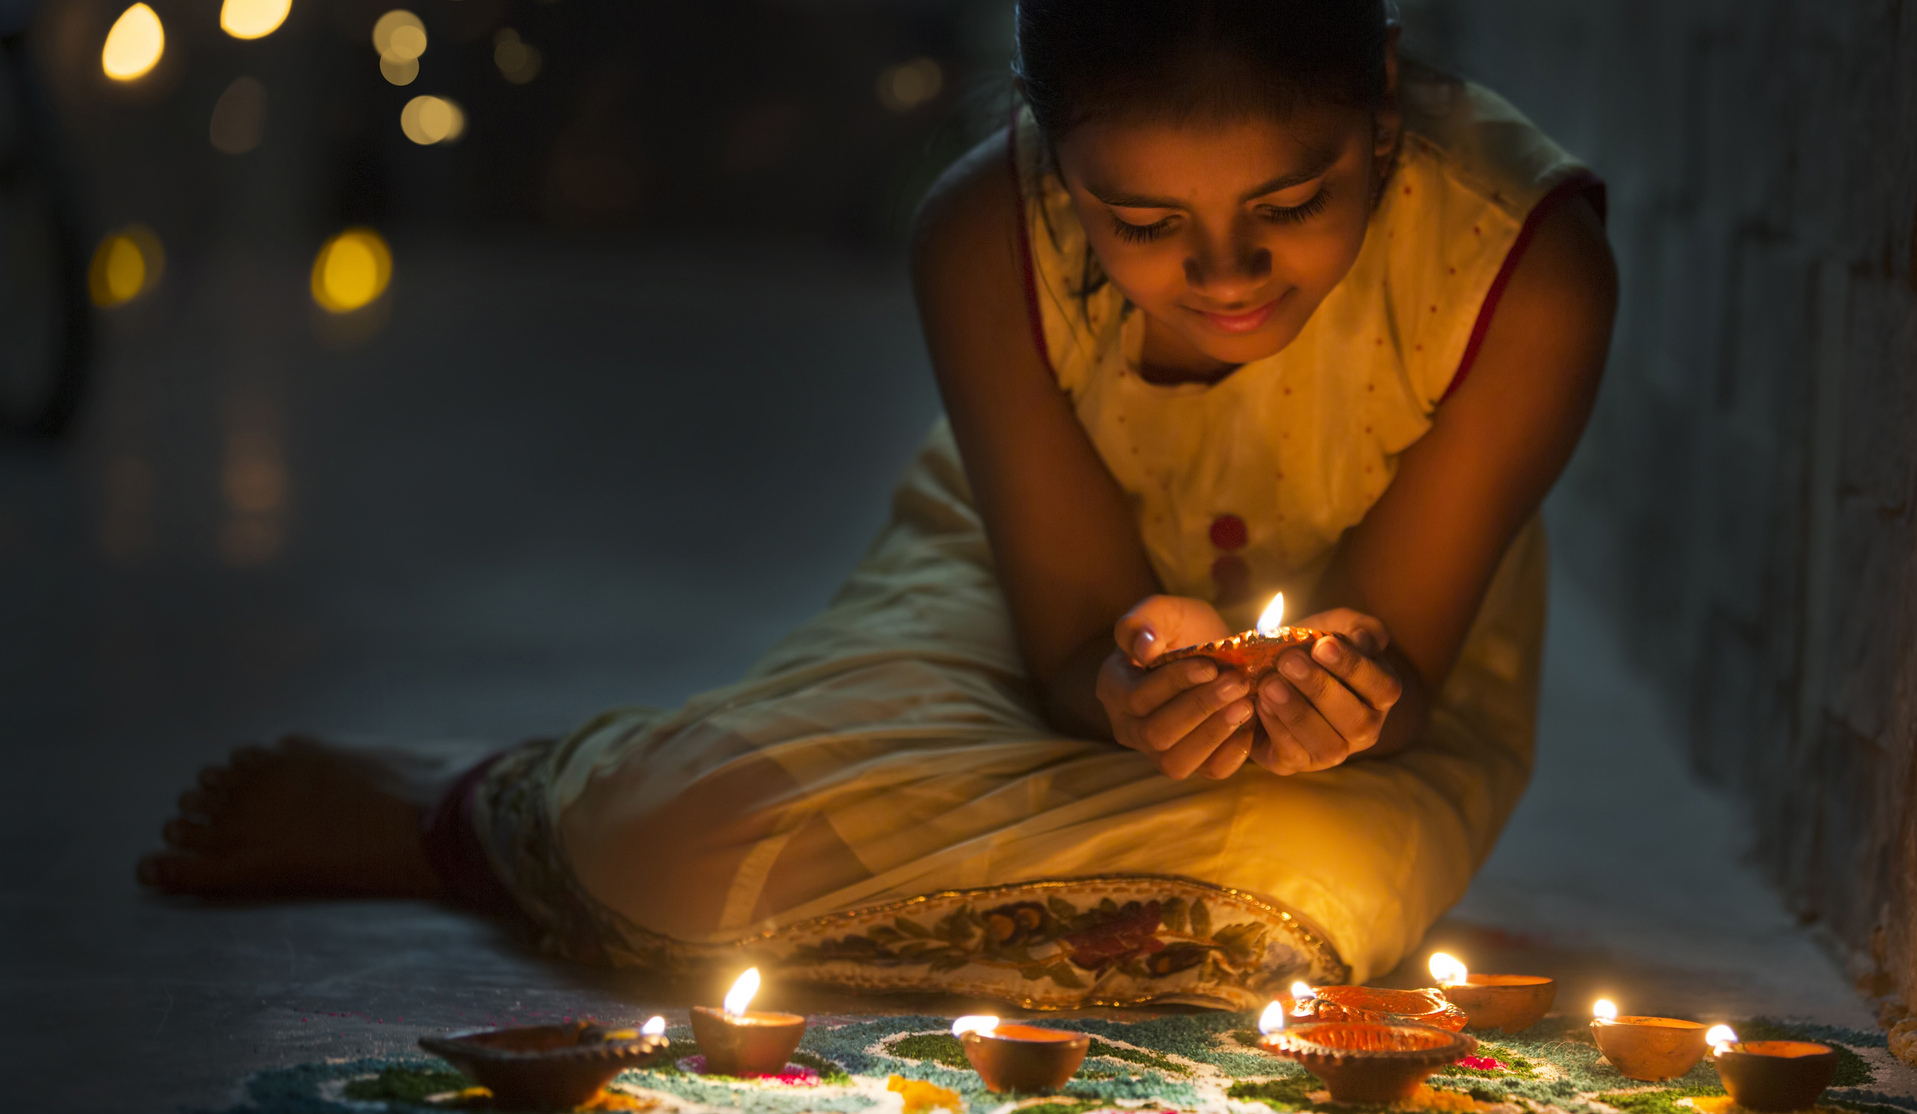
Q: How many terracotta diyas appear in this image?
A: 9